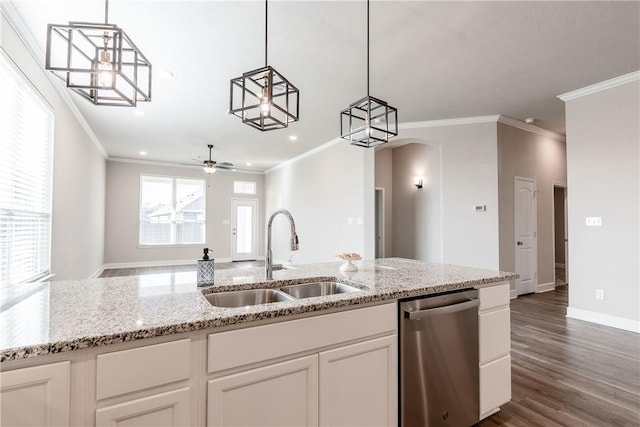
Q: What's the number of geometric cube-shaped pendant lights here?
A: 3